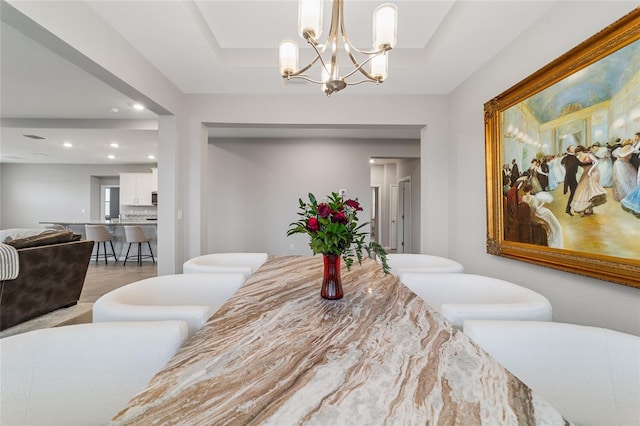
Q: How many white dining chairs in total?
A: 6